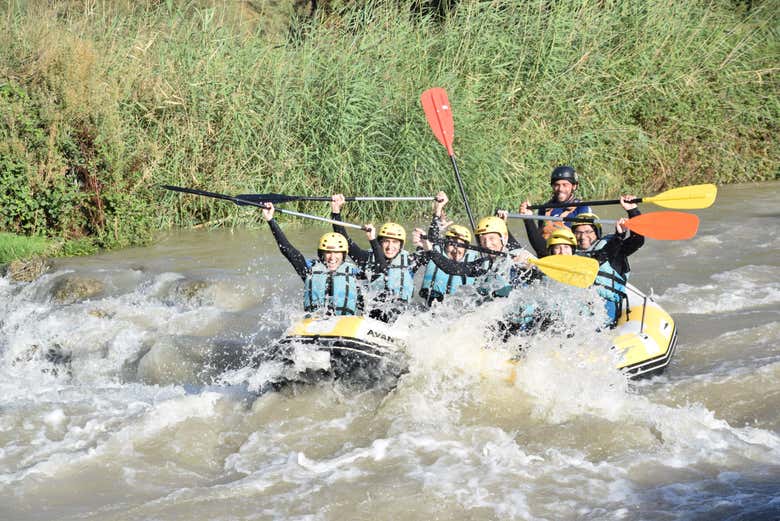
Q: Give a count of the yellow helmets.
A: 6